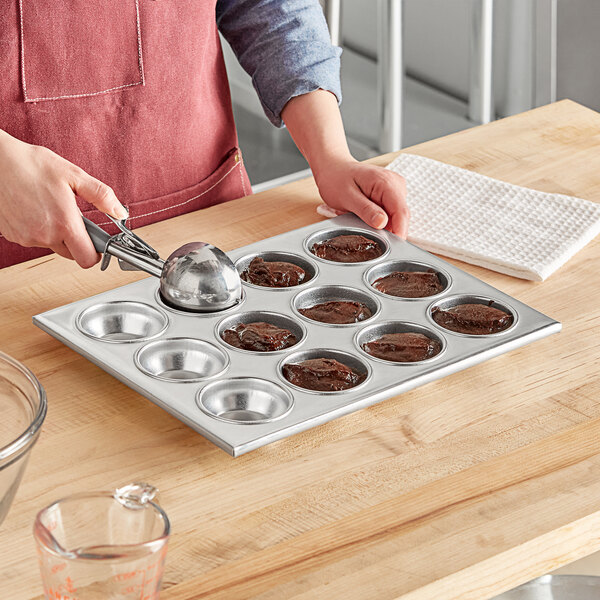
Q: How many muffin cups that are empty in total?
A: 3